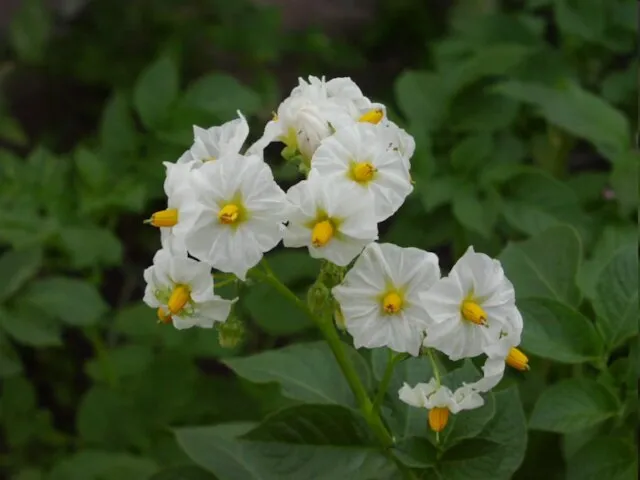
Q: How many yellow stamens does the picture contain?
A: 11